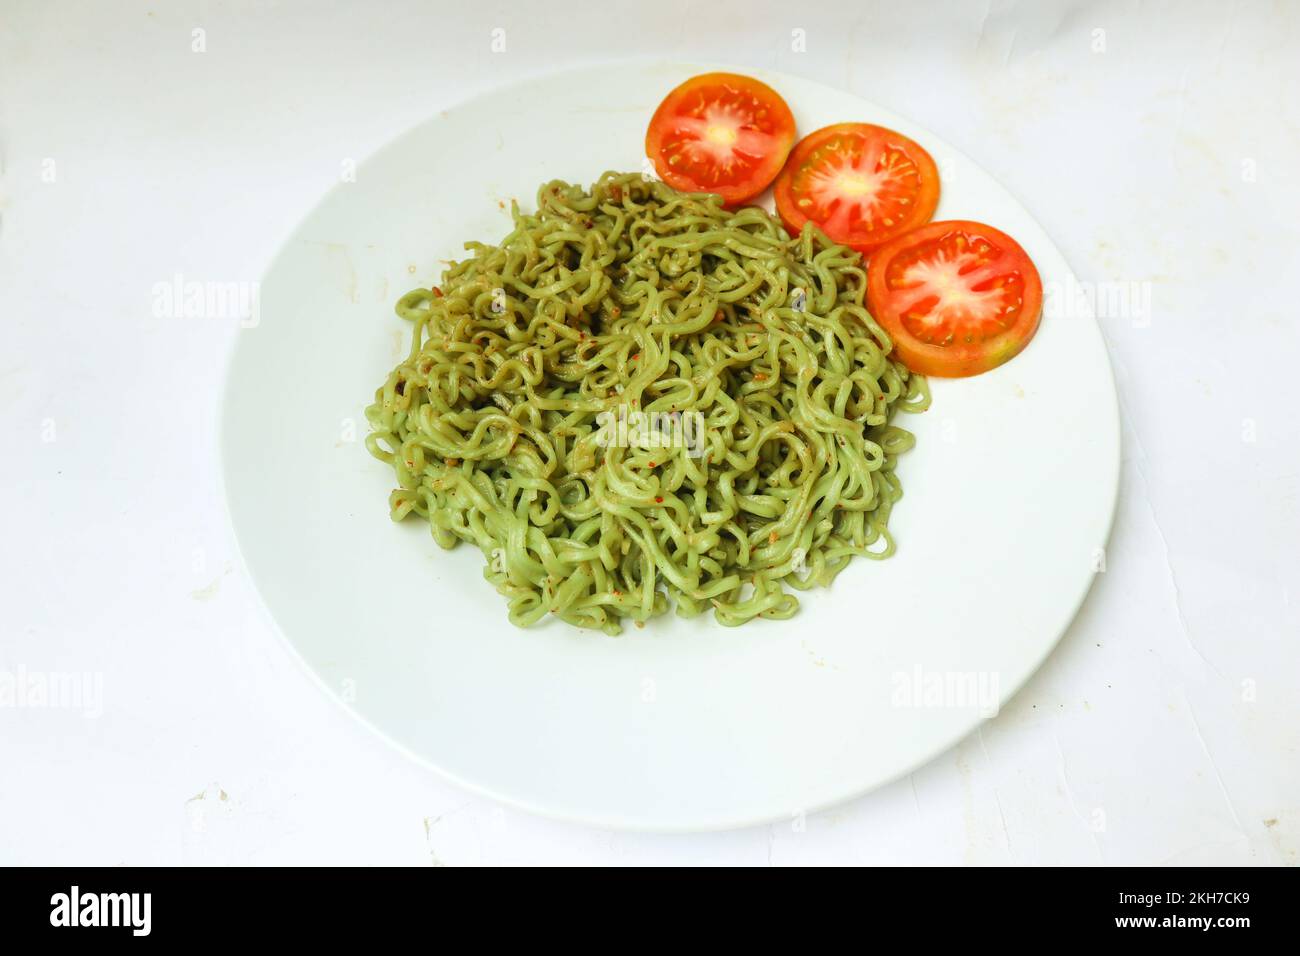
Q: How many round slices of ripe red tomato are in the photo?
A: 3